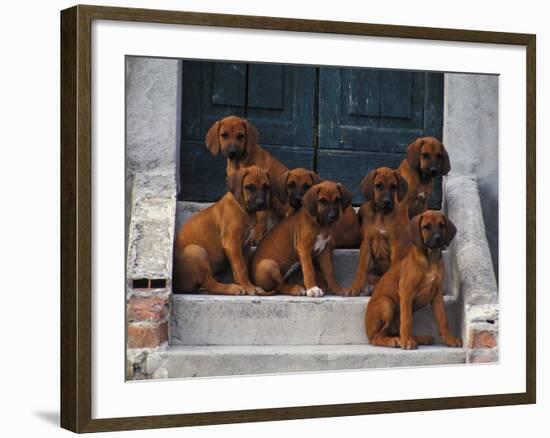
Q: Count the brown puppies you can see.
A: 7